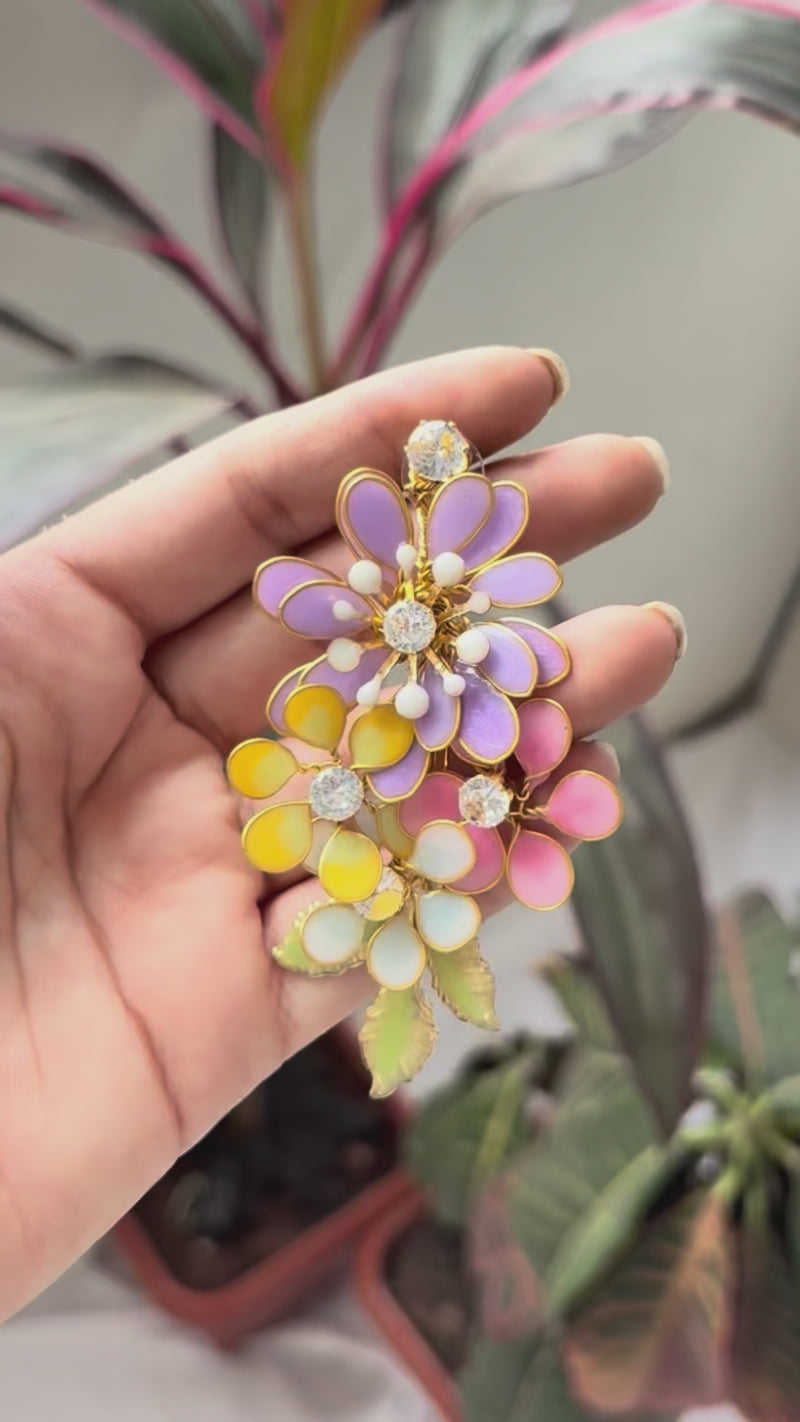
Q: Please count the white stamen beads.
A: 10